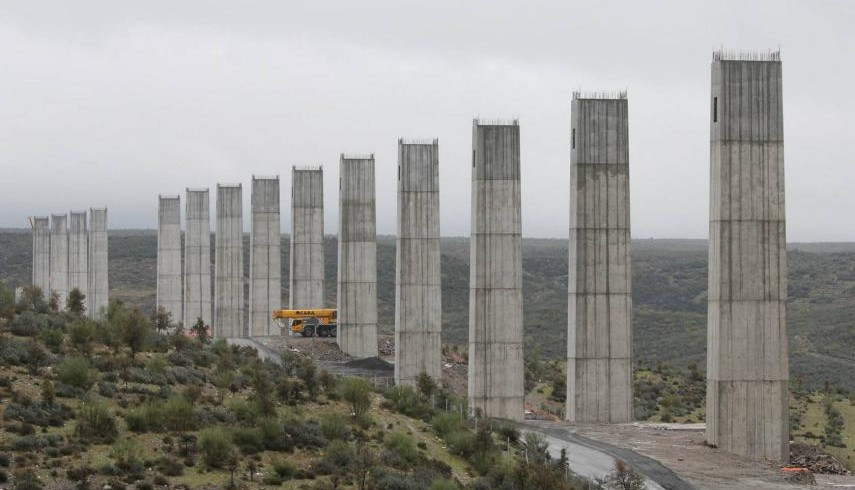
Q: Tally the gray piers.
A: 14